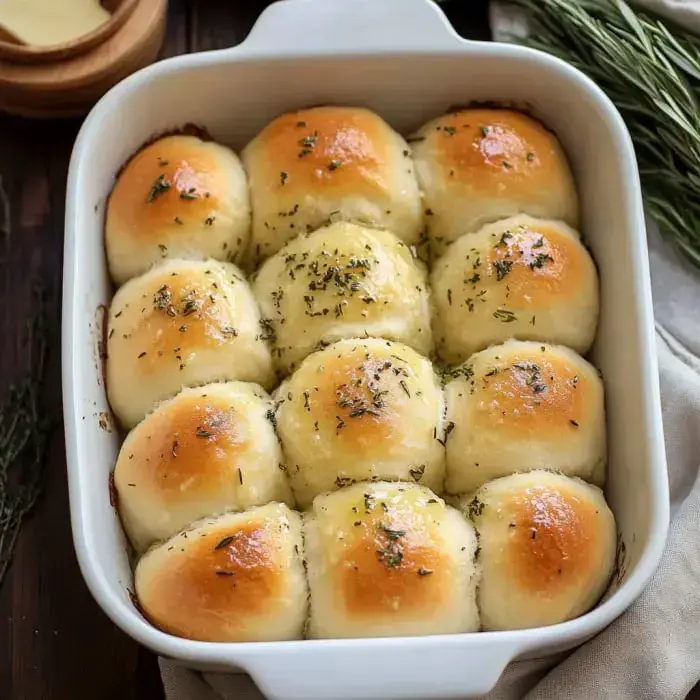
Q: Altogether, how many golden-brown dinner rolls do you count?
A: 12